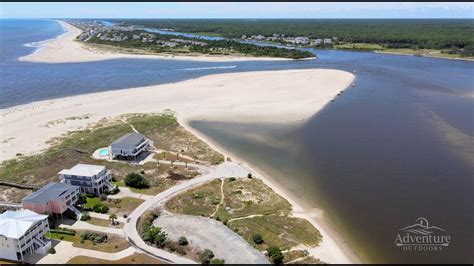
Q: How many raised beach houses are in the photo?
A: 4